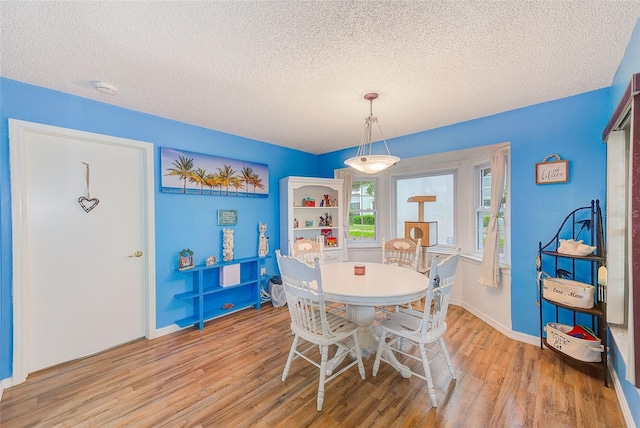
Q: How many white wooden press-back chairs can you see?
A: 4